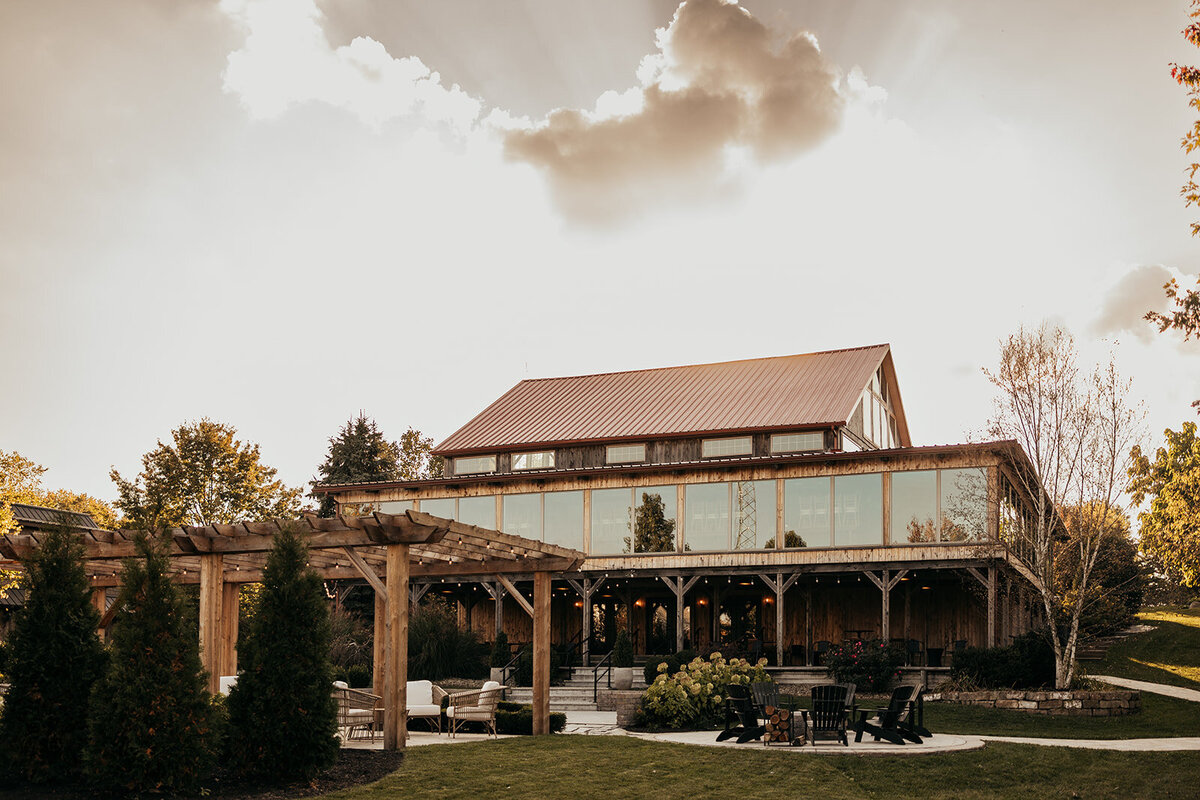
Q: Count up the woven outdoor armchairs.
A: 3